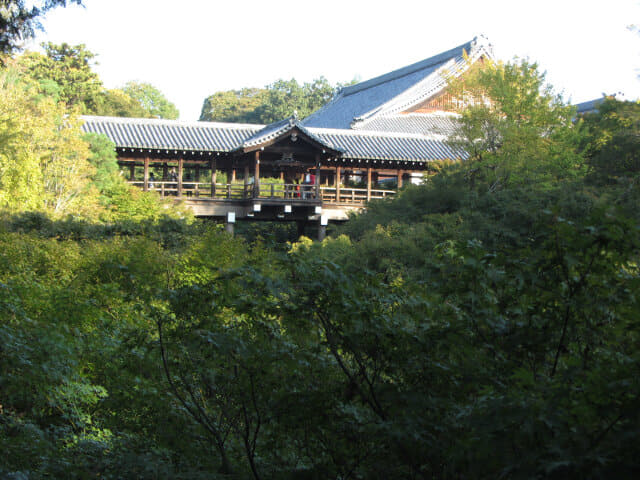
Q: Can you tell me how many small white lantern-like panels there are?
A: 5